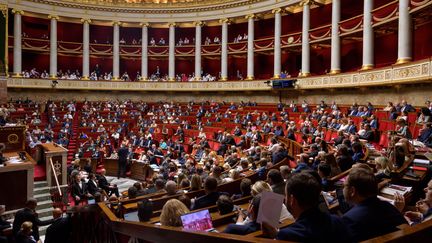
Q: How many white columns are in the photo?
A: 14